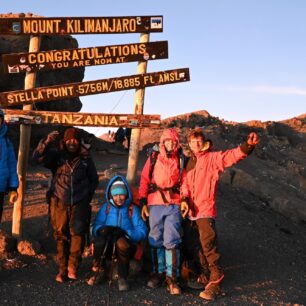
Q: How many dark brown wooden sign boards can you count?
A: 4